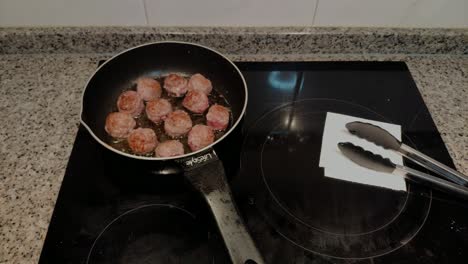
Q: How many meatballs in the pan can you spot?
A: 12